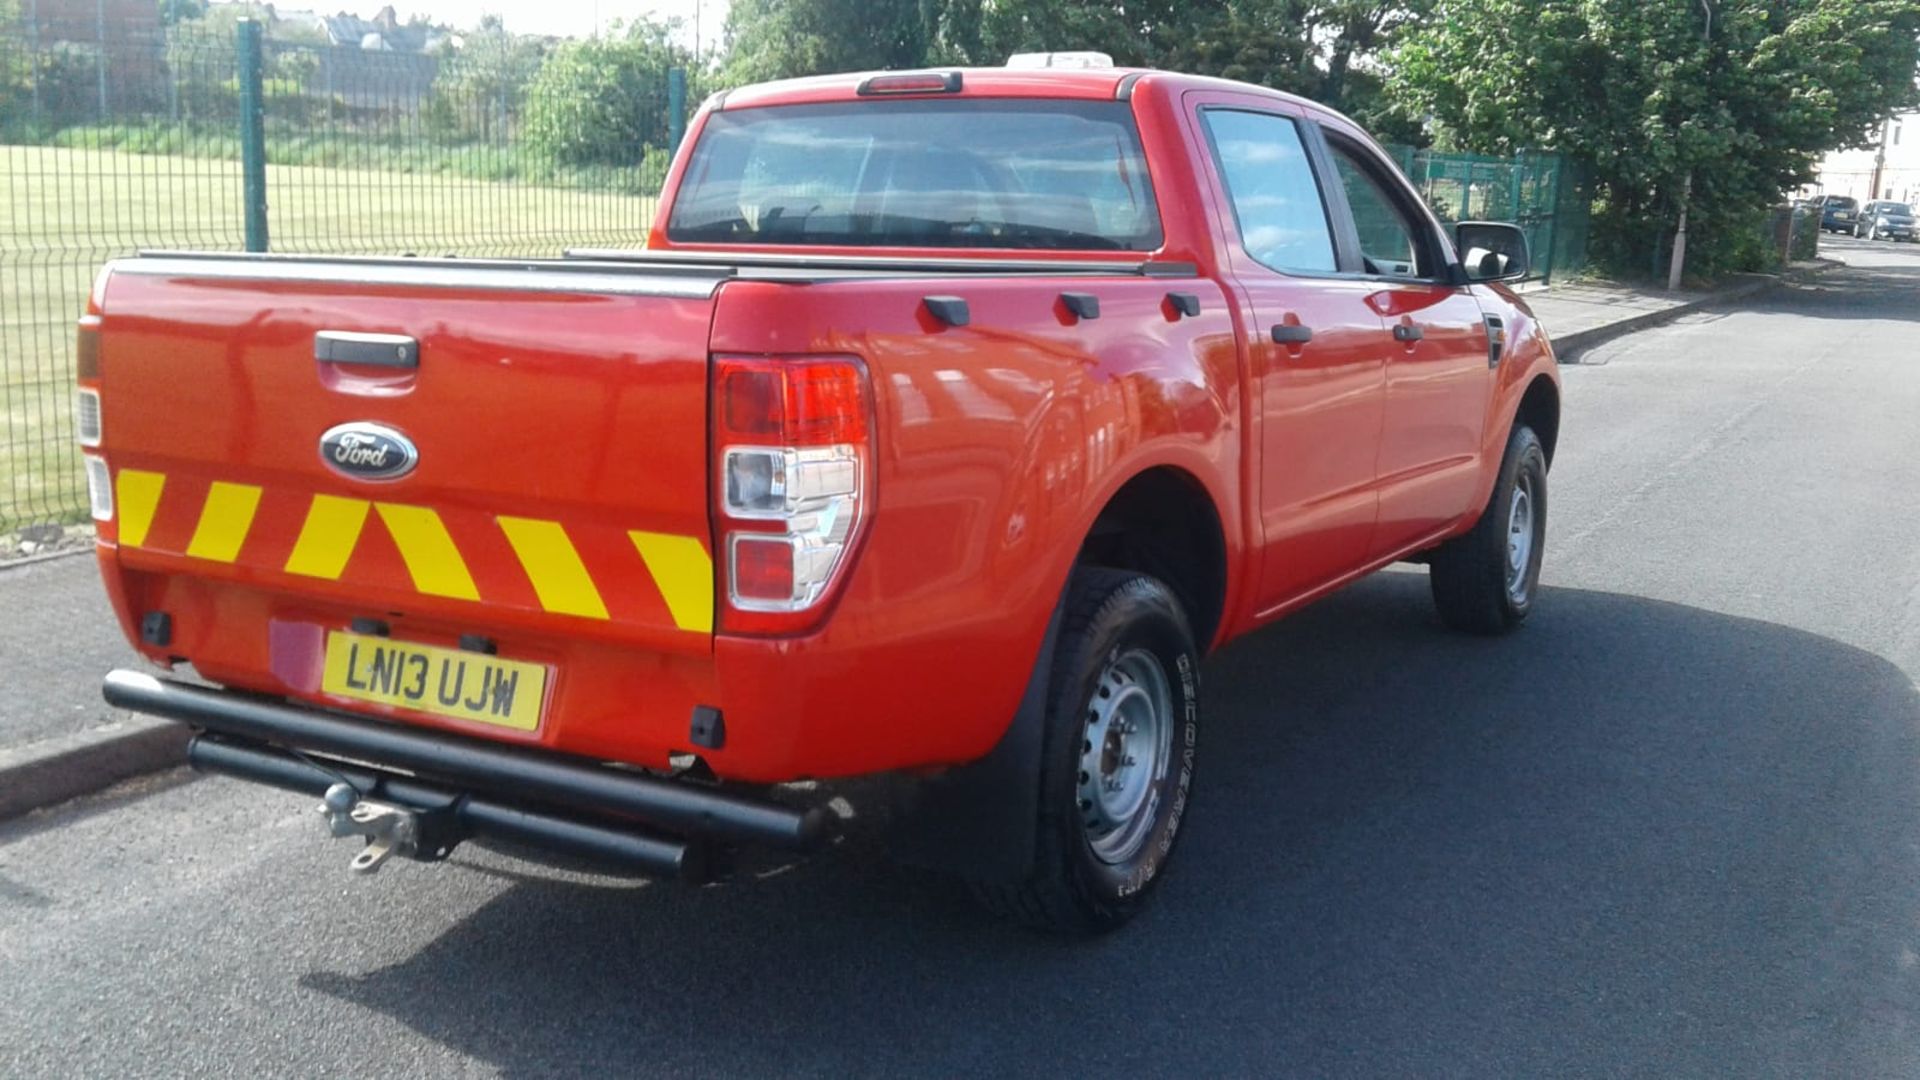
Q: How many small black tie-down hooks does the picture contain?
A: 3